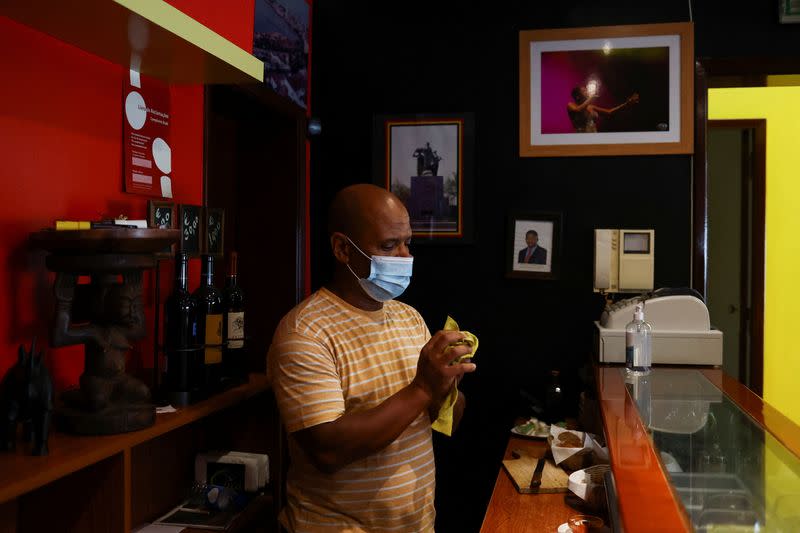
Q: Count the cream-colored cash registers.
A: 1